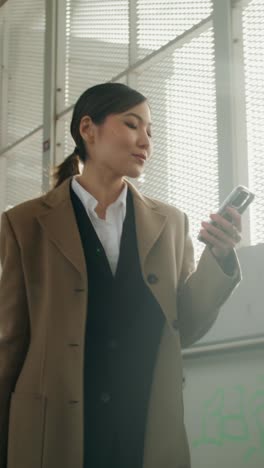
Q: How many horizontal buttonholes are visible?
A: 3